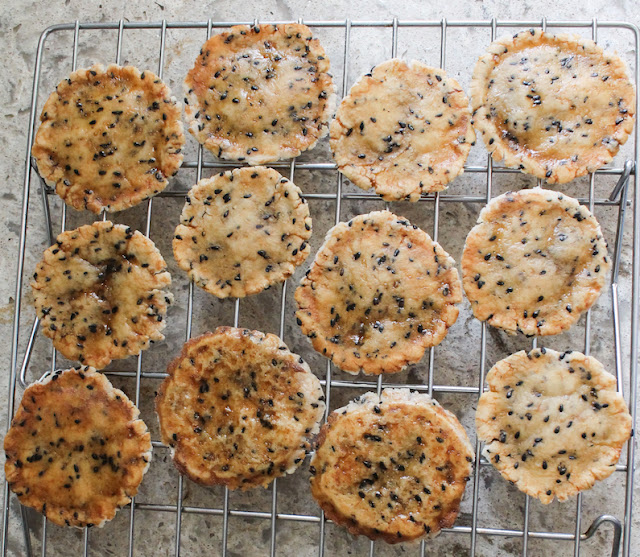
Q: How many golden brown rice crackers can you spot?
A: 12